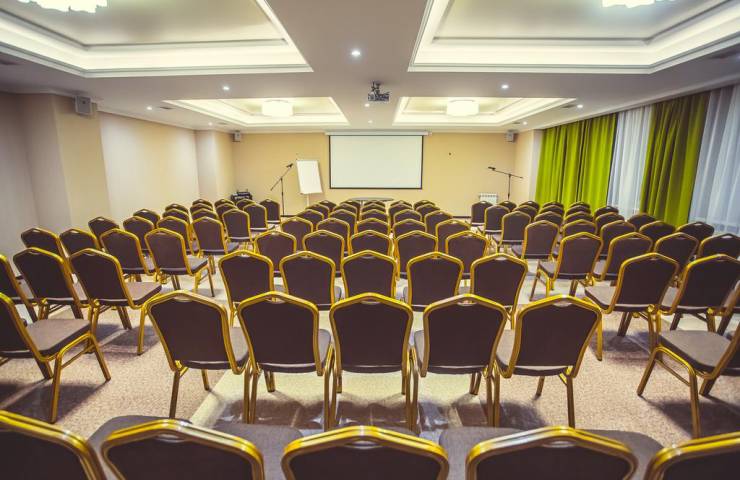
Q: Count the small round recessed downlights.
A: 9